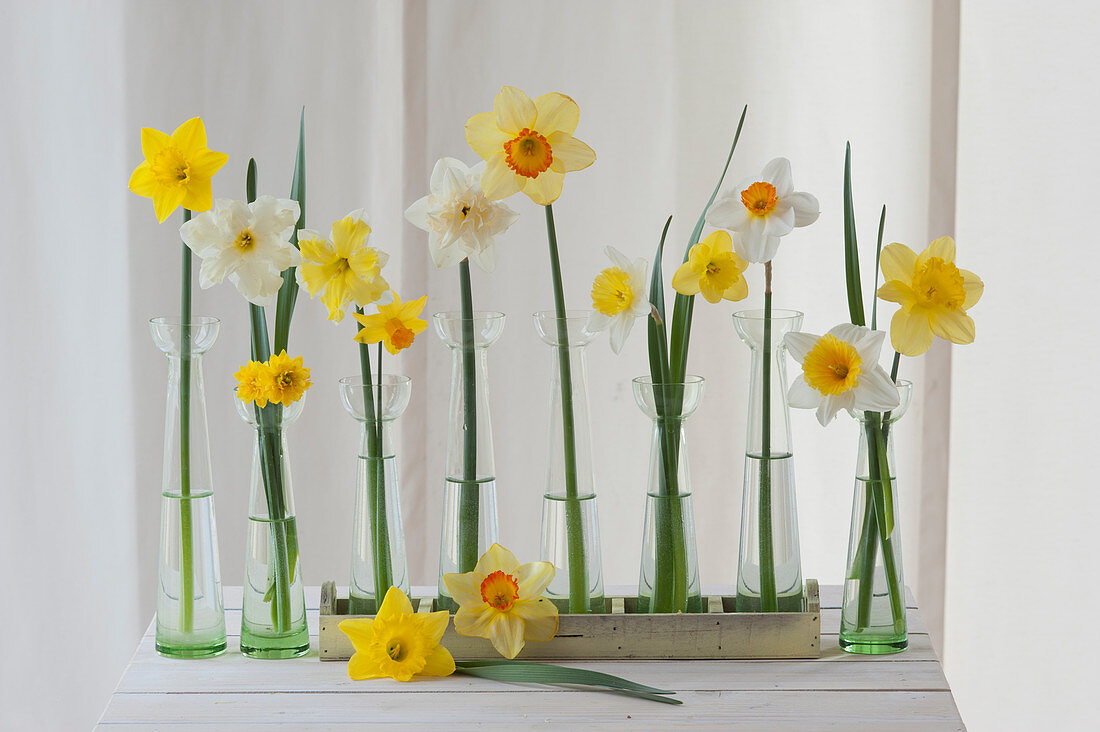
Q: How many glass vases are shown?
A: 8